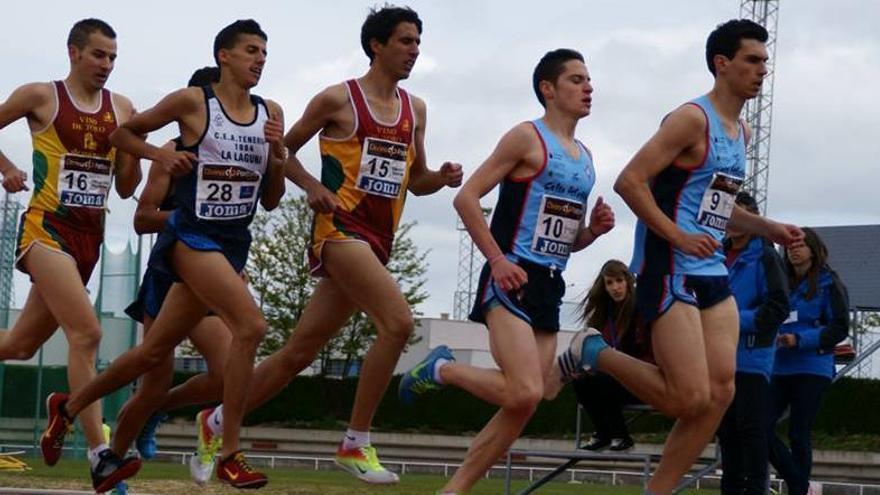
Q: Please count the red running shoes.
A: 2